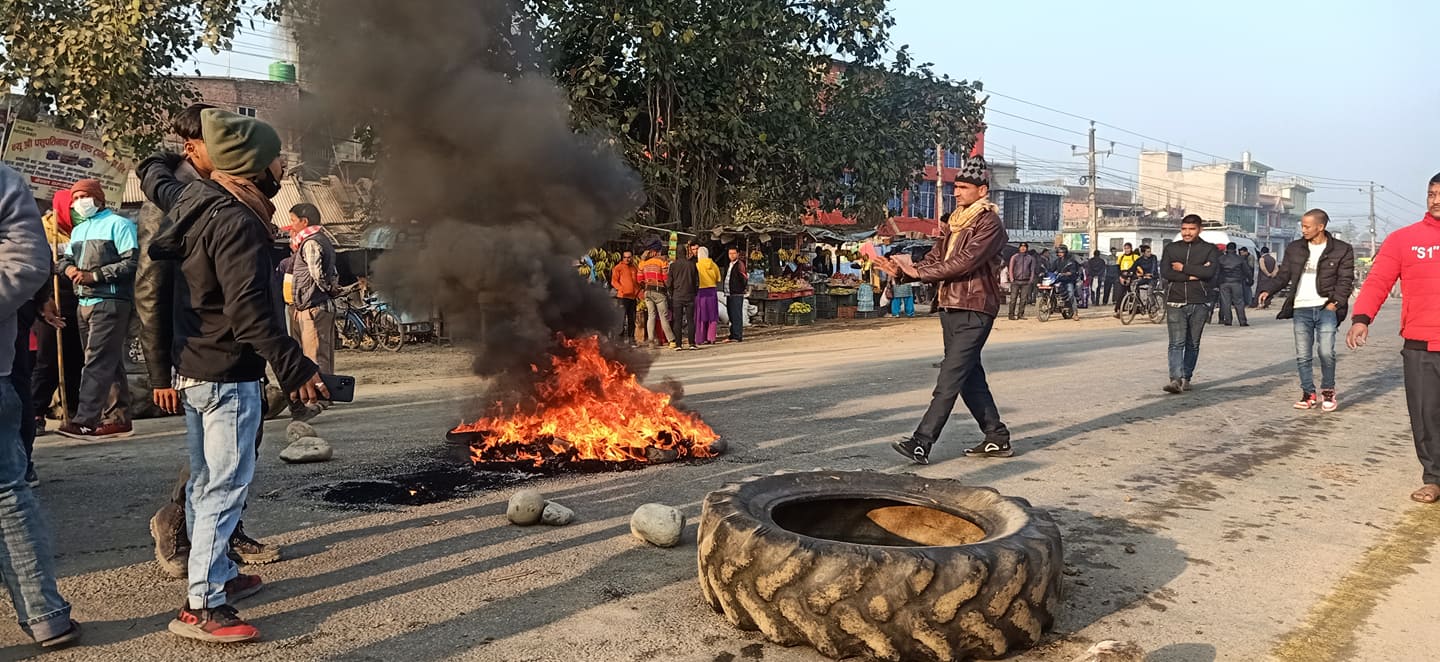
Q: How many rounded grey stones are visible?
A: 5